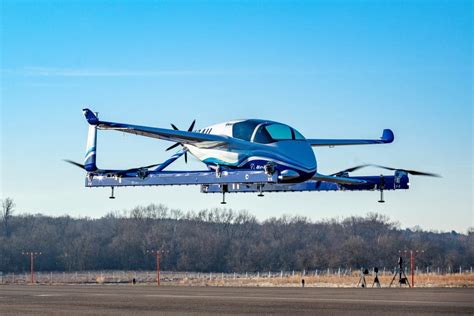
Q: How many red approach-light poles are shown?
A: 3